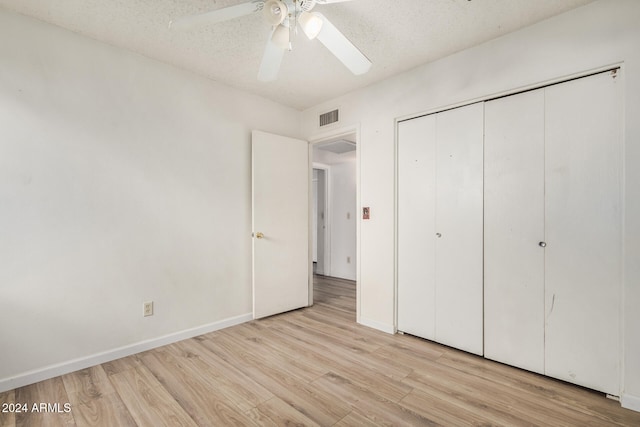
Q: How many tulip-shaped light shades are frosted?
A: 3